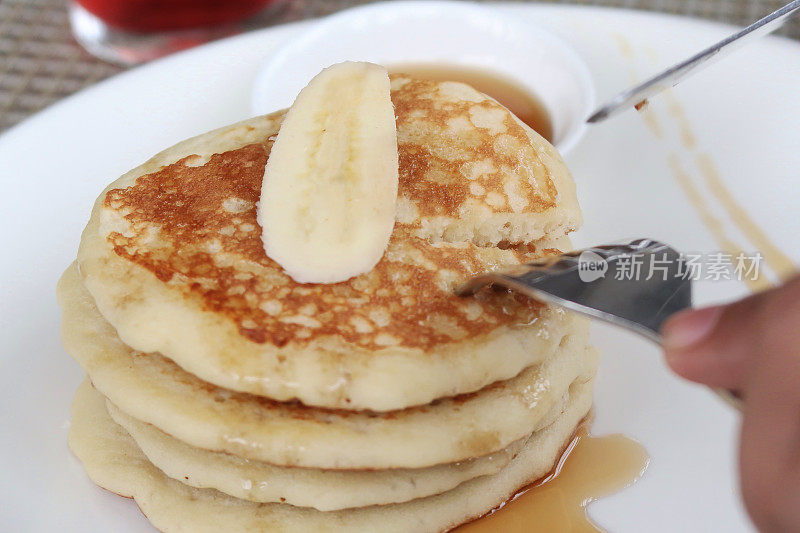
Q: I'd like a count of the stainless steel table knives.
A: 1